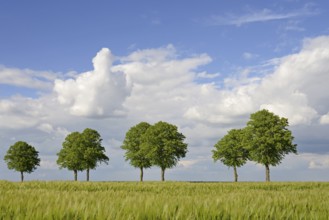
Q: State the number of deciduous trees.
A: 7